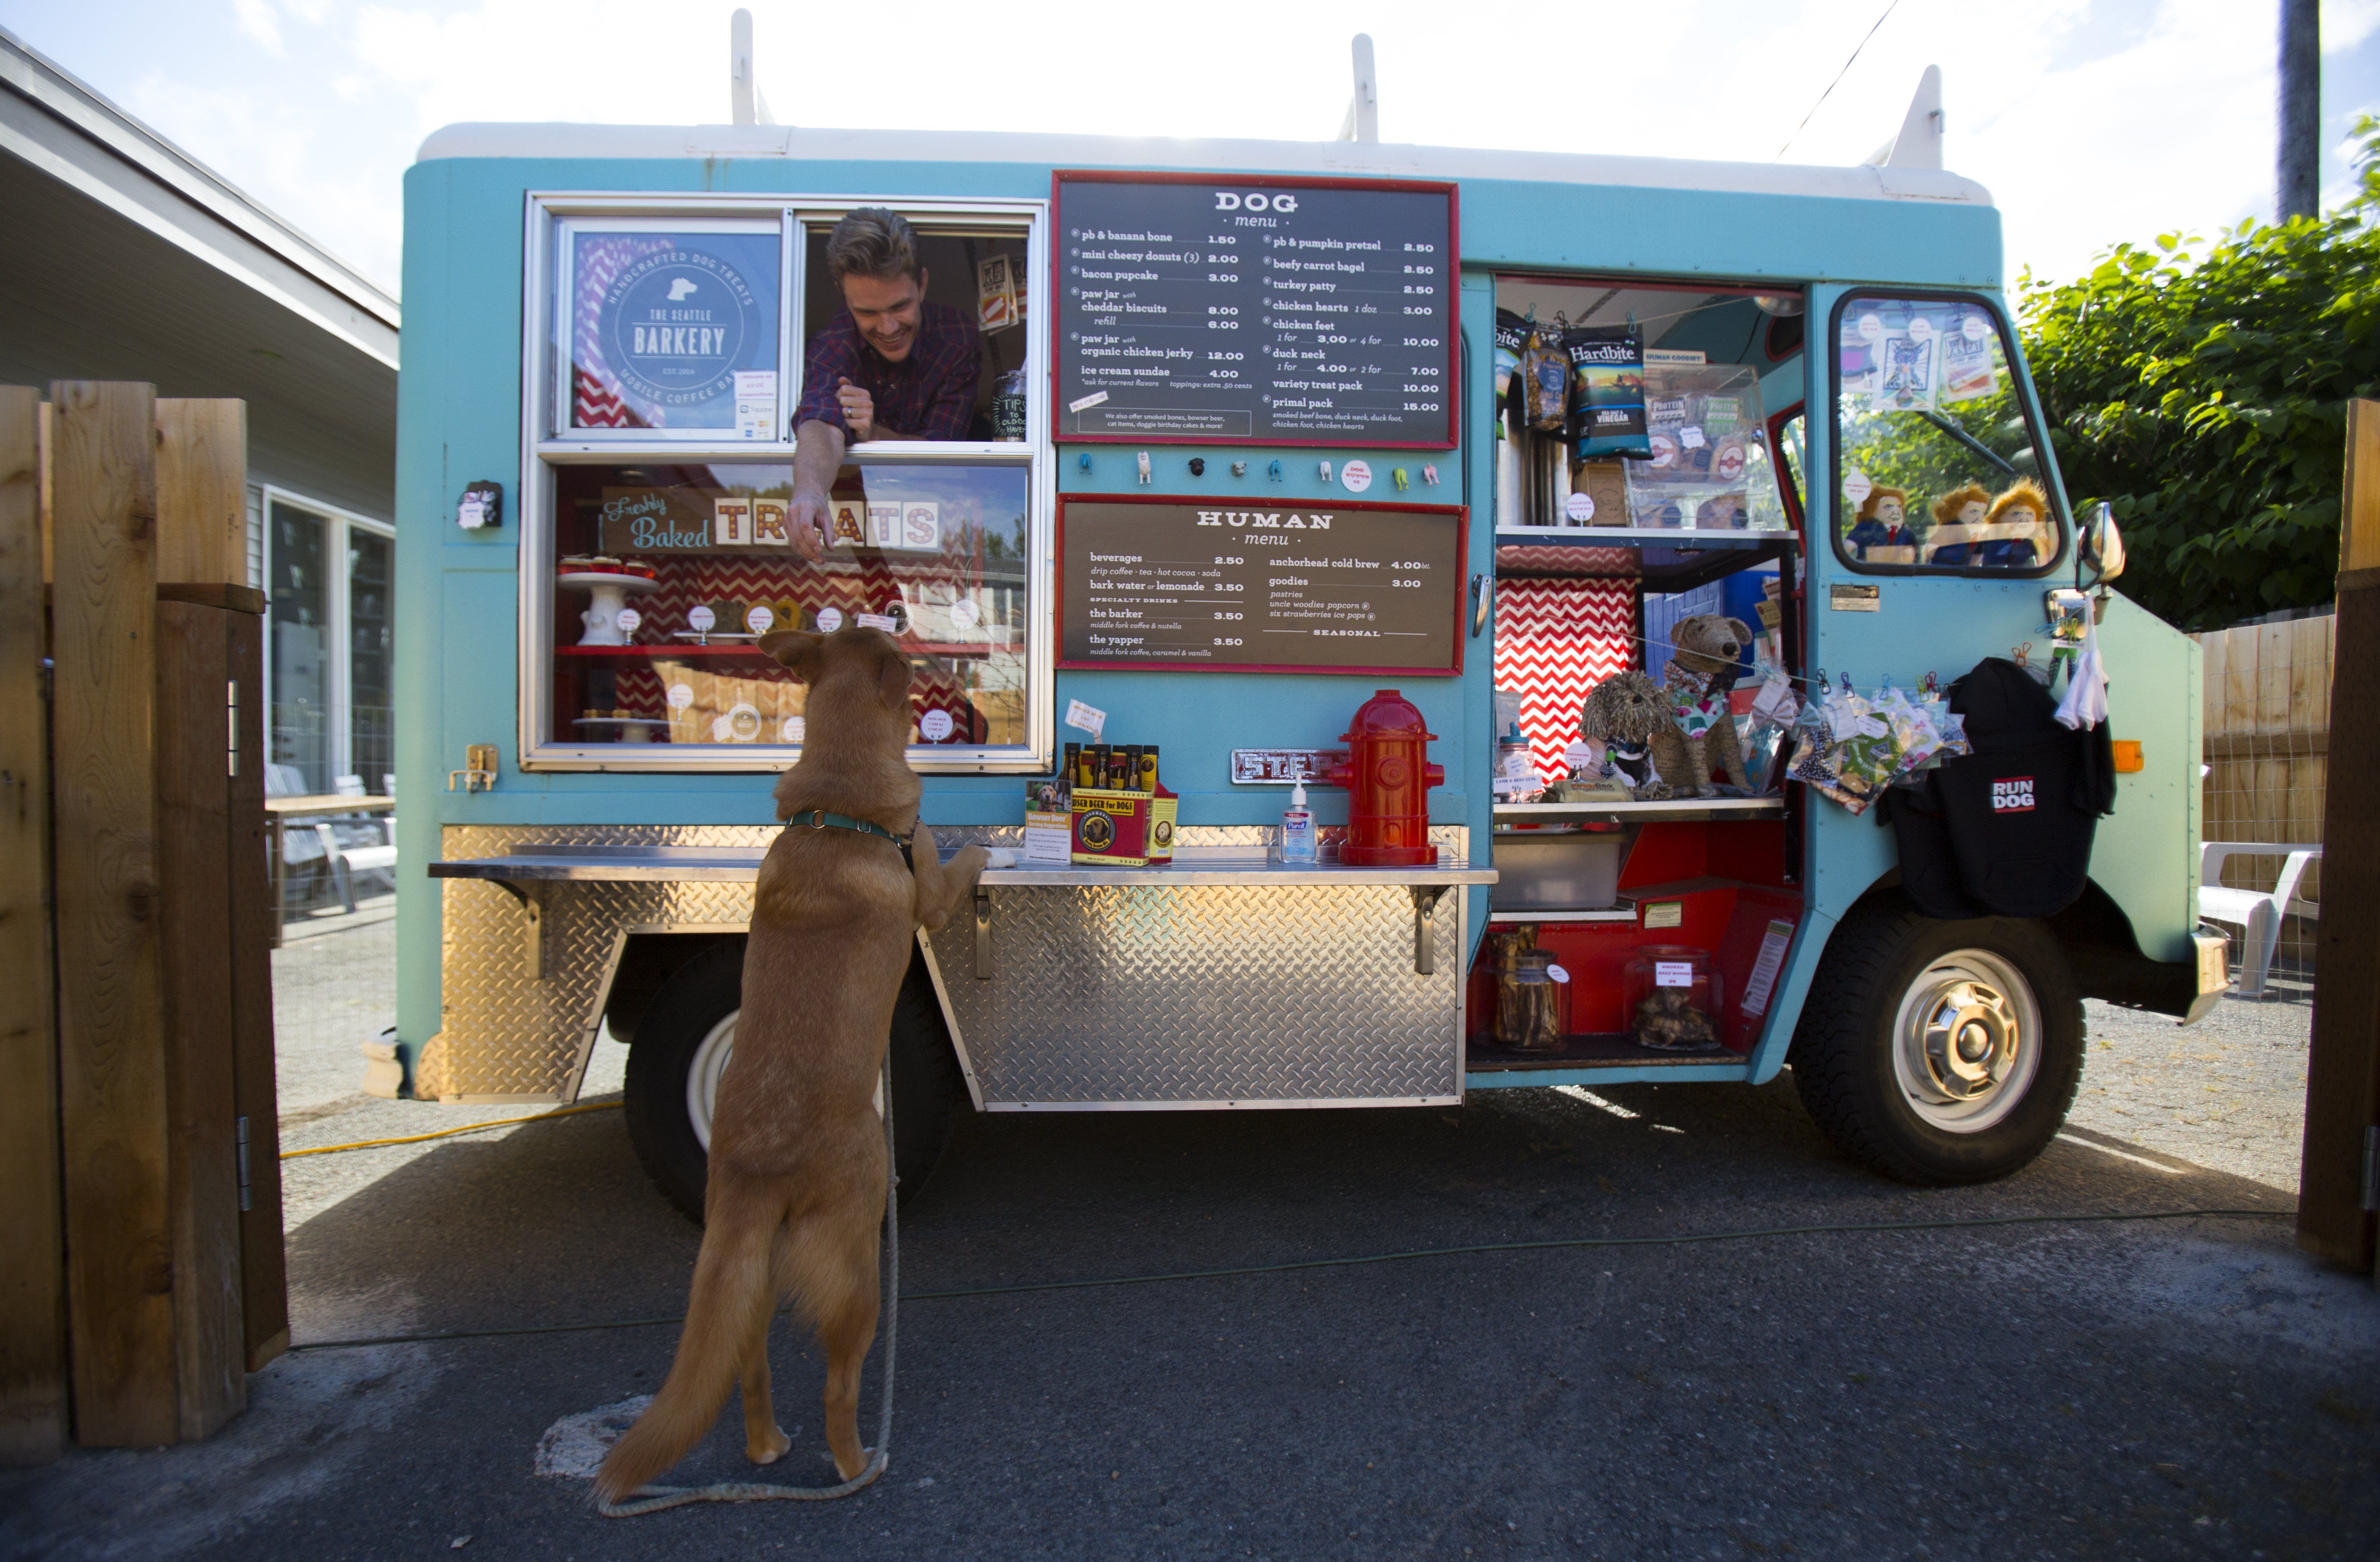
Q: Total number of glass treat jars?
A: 2